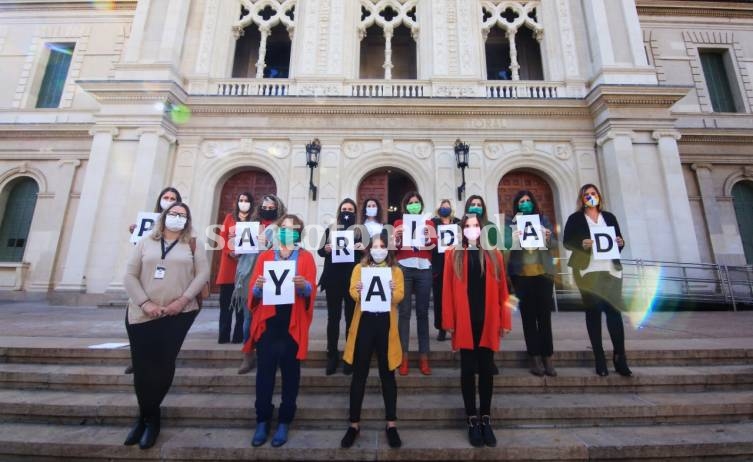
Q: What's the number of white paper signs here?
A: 9